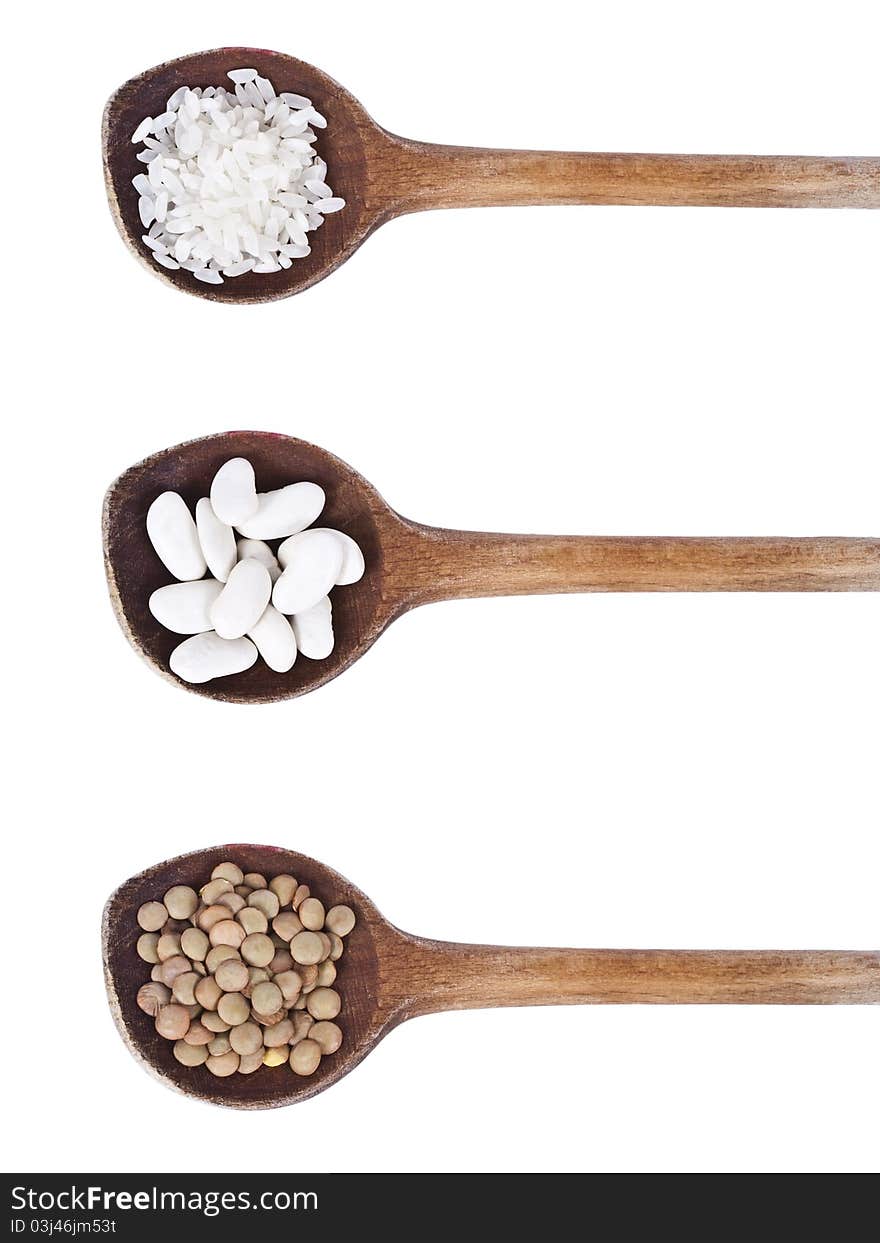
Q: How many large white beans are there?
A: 12